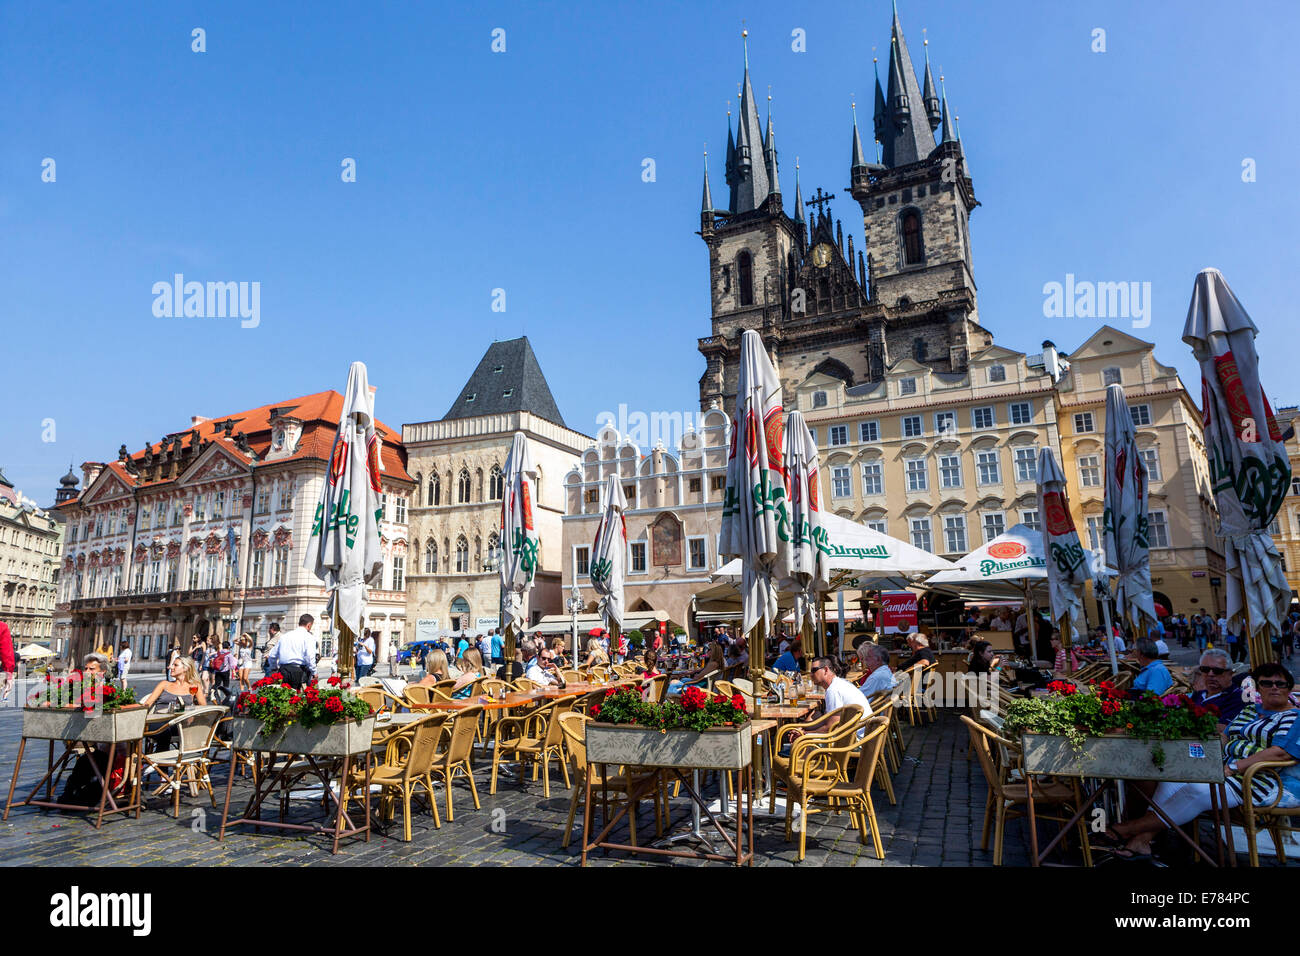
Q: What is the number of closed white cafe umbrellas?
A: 8